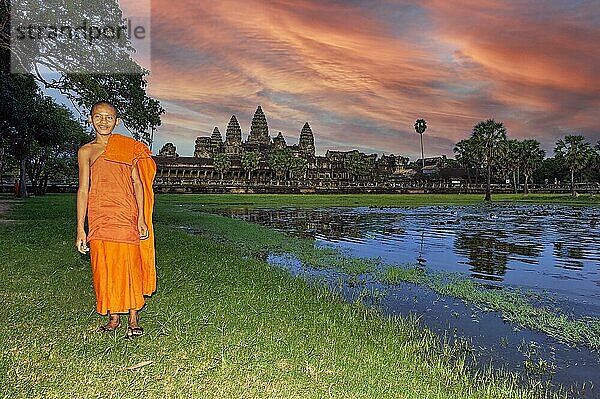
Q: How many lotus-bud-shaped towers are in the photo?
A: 5